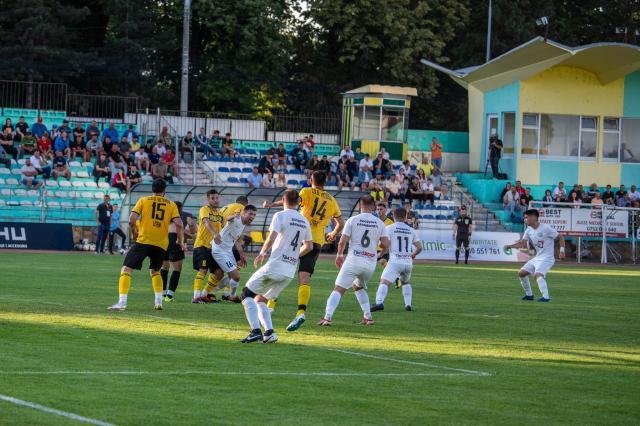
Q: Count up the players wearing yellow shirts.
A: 5